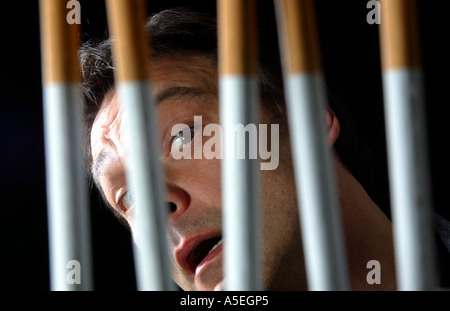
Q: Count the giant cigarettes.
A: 5